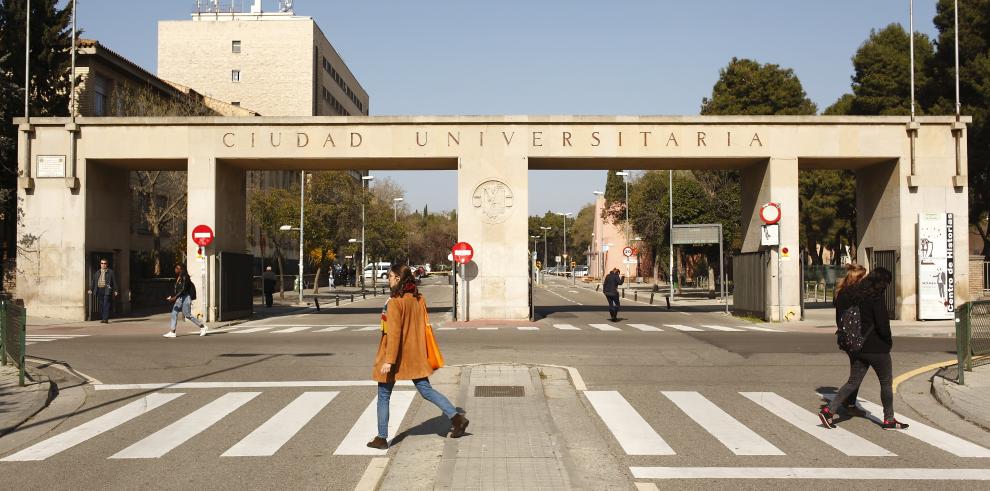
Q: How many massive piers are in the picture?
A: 5